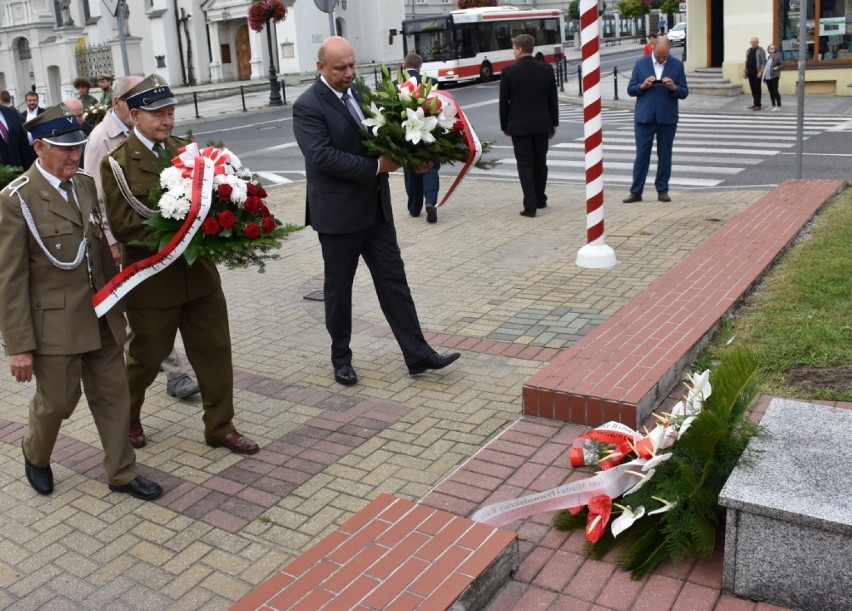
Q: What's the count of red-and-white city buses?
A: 1